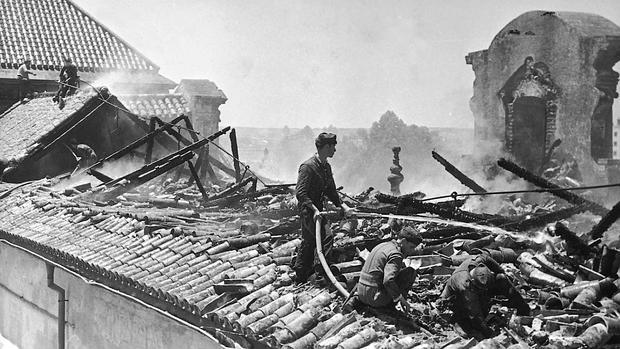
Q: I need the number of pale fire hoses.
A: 1